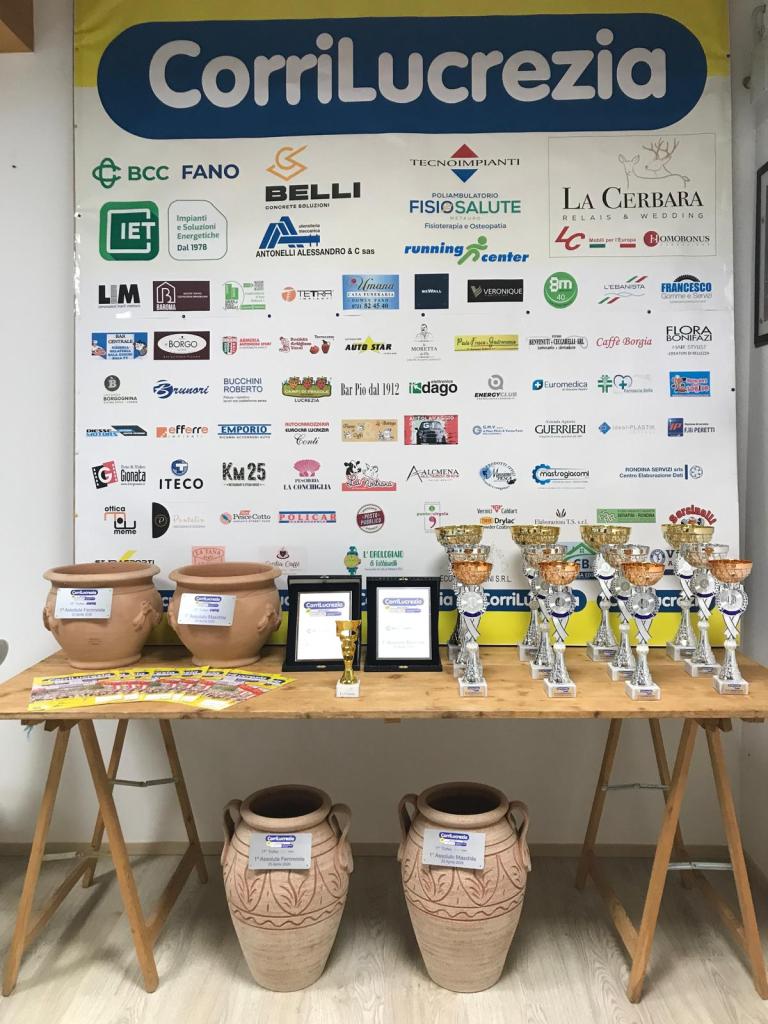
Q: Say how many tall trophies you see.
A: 12